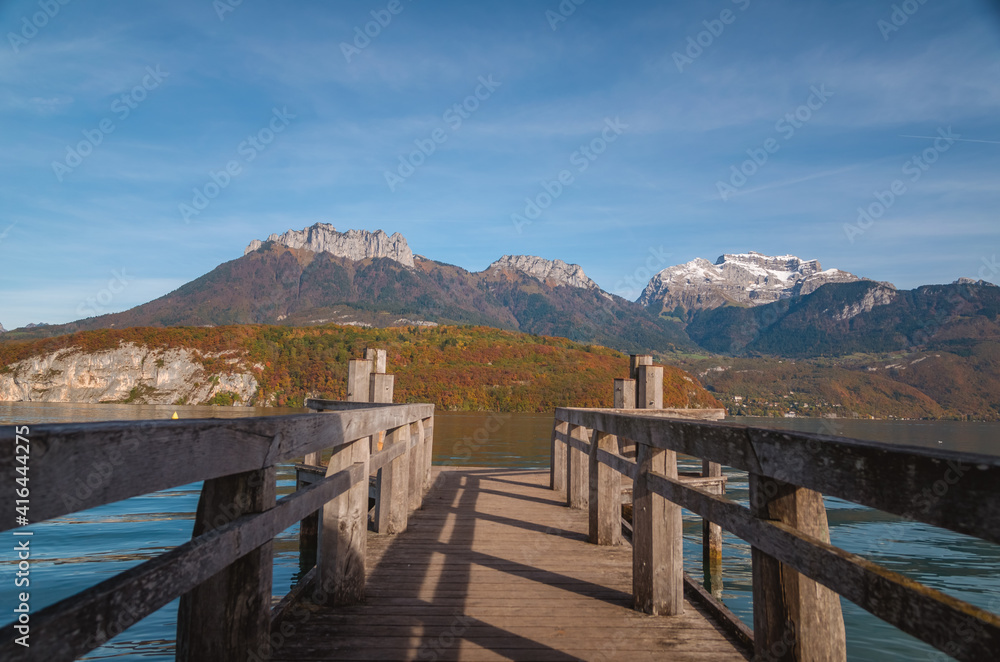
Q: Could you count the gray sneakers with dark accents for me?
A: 0